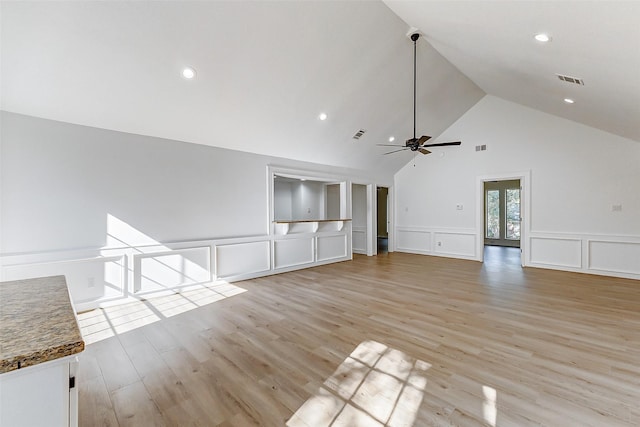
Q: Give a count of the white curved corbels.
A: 3